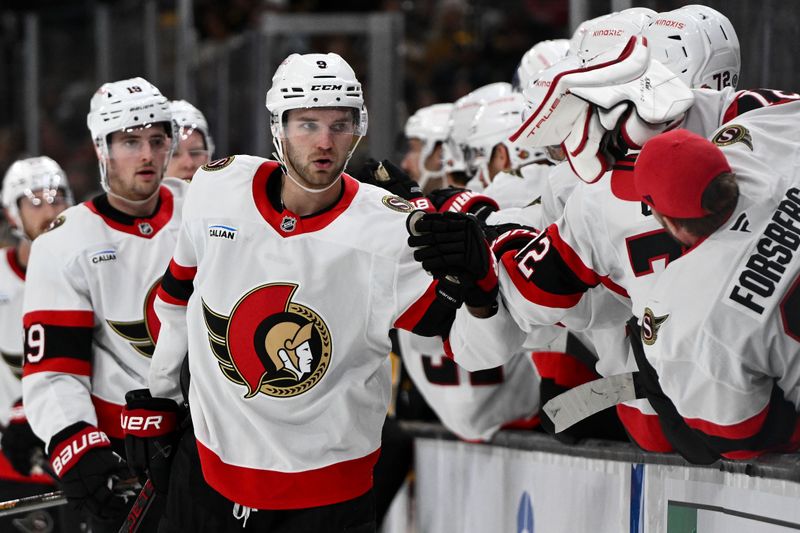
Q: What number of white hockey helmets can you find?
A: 11